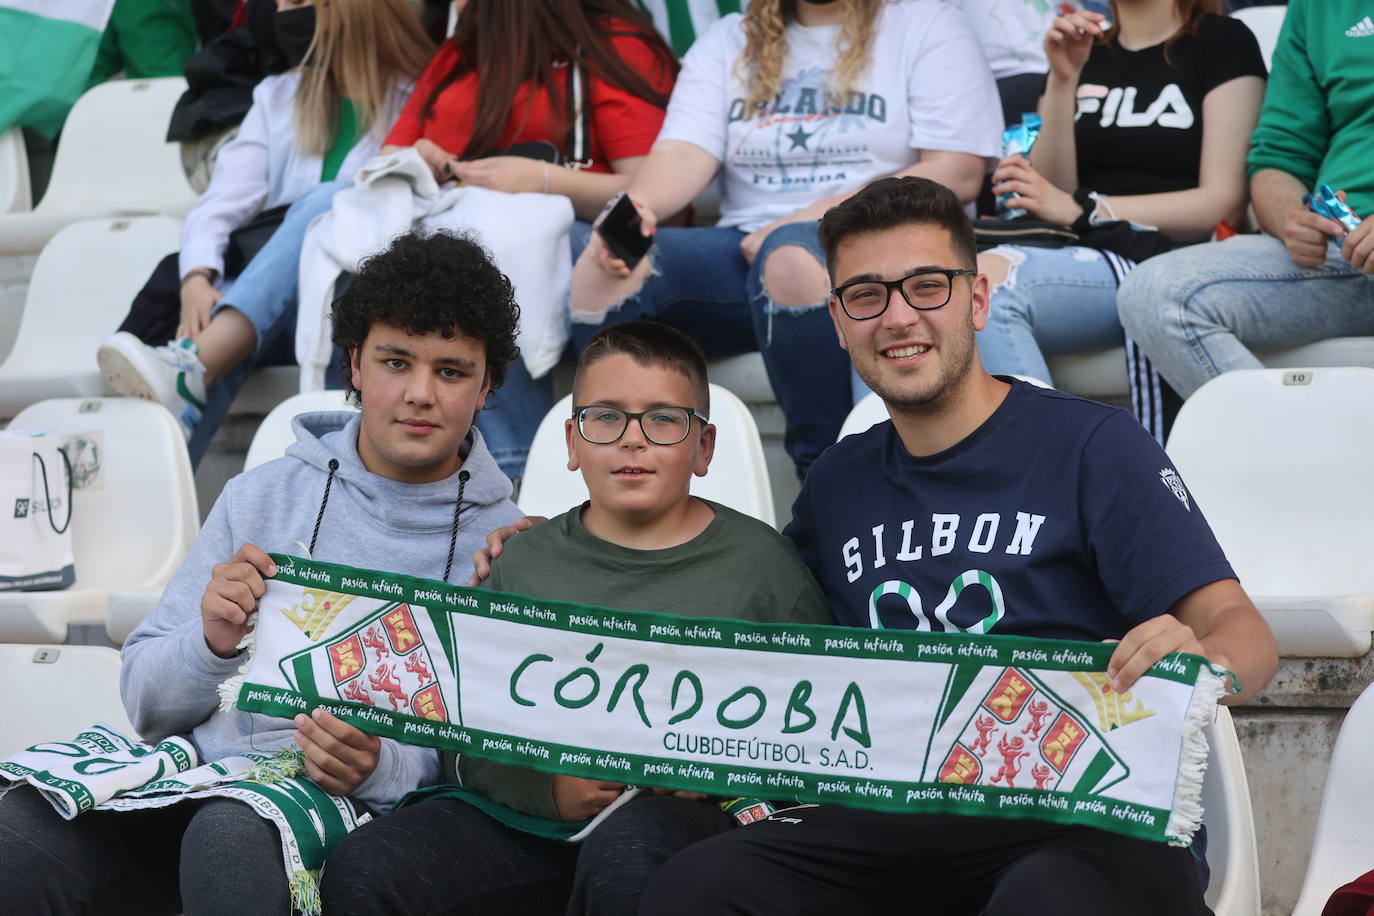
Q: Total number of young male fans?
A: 3